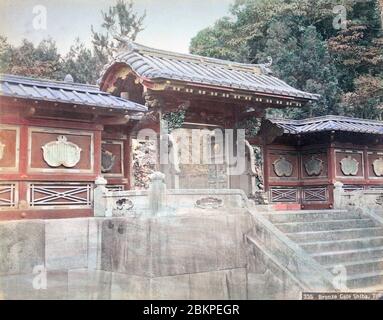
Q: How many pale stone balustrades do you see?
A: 2